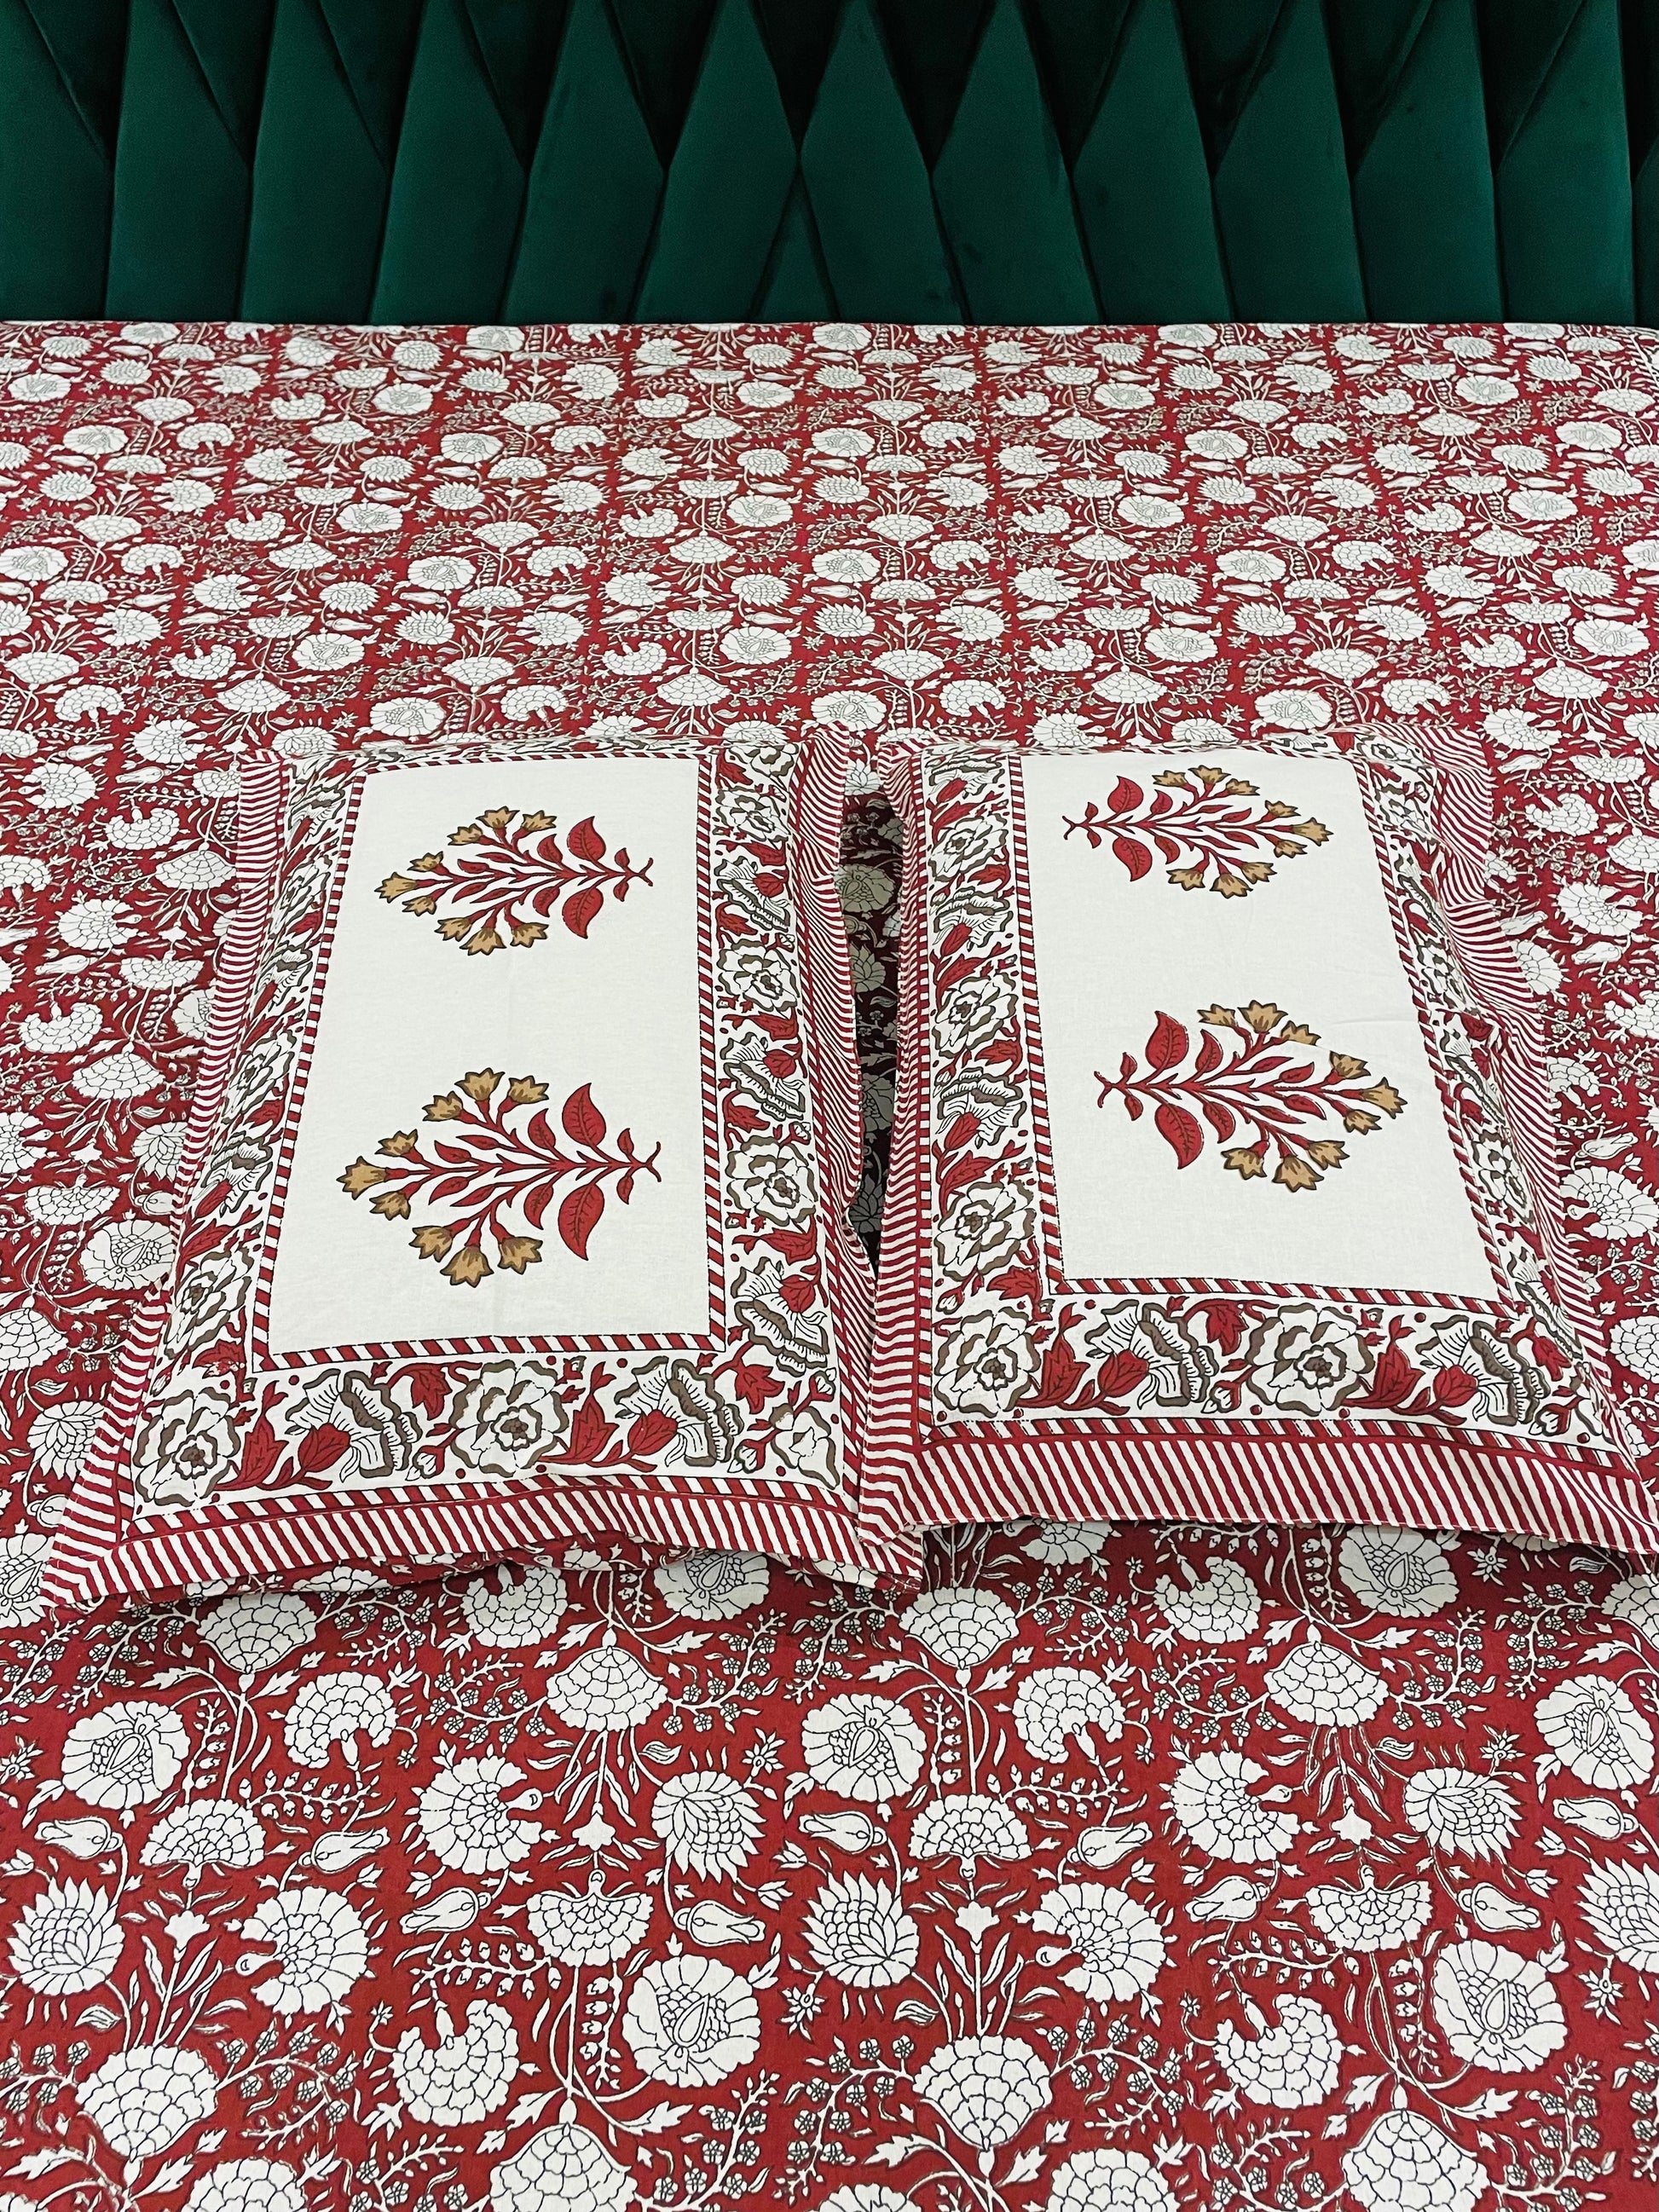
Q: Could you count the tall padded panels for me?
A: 12